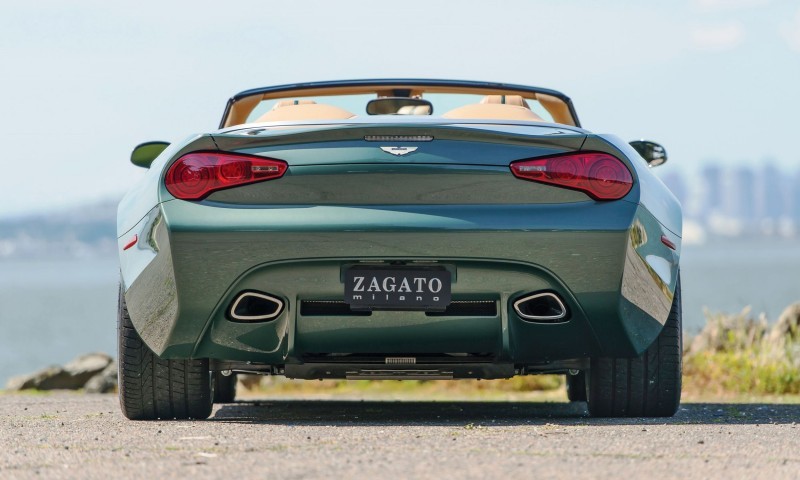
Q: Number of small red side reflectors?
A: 2